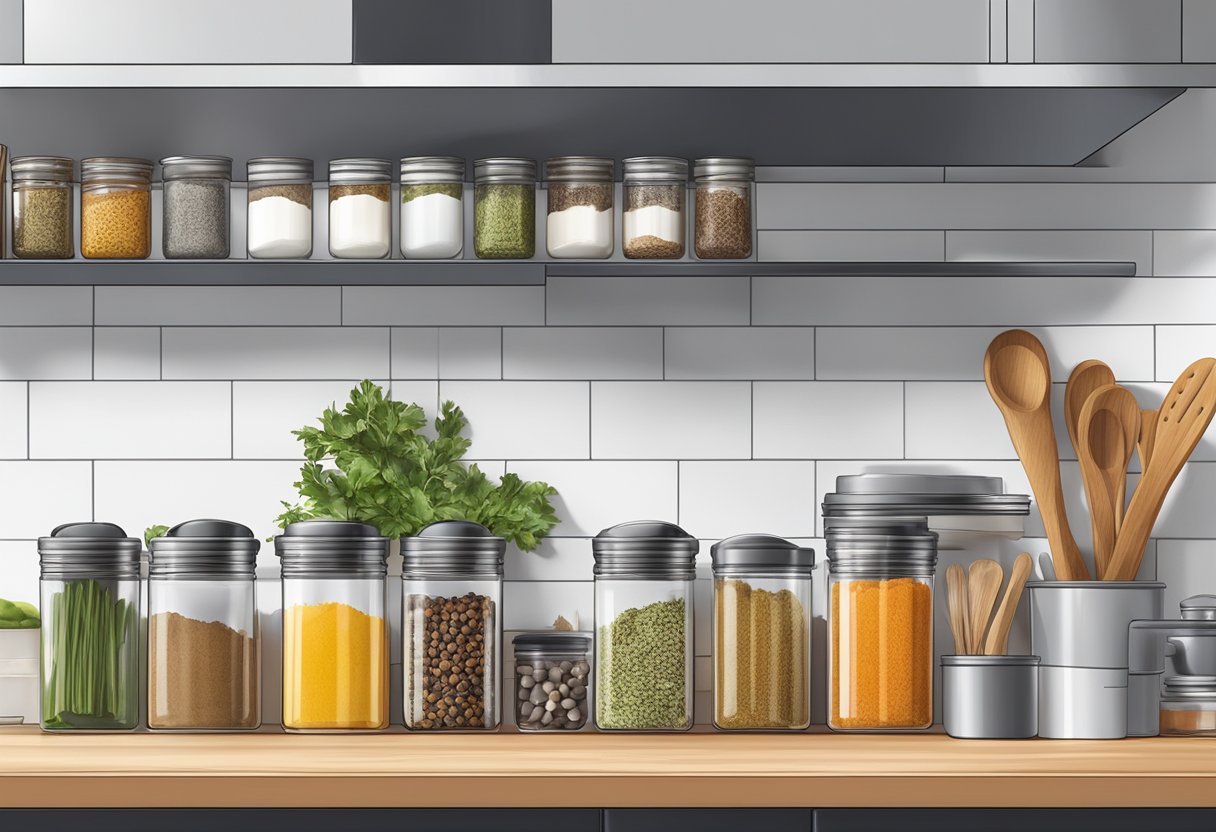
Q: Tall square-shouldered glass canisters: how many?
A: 7